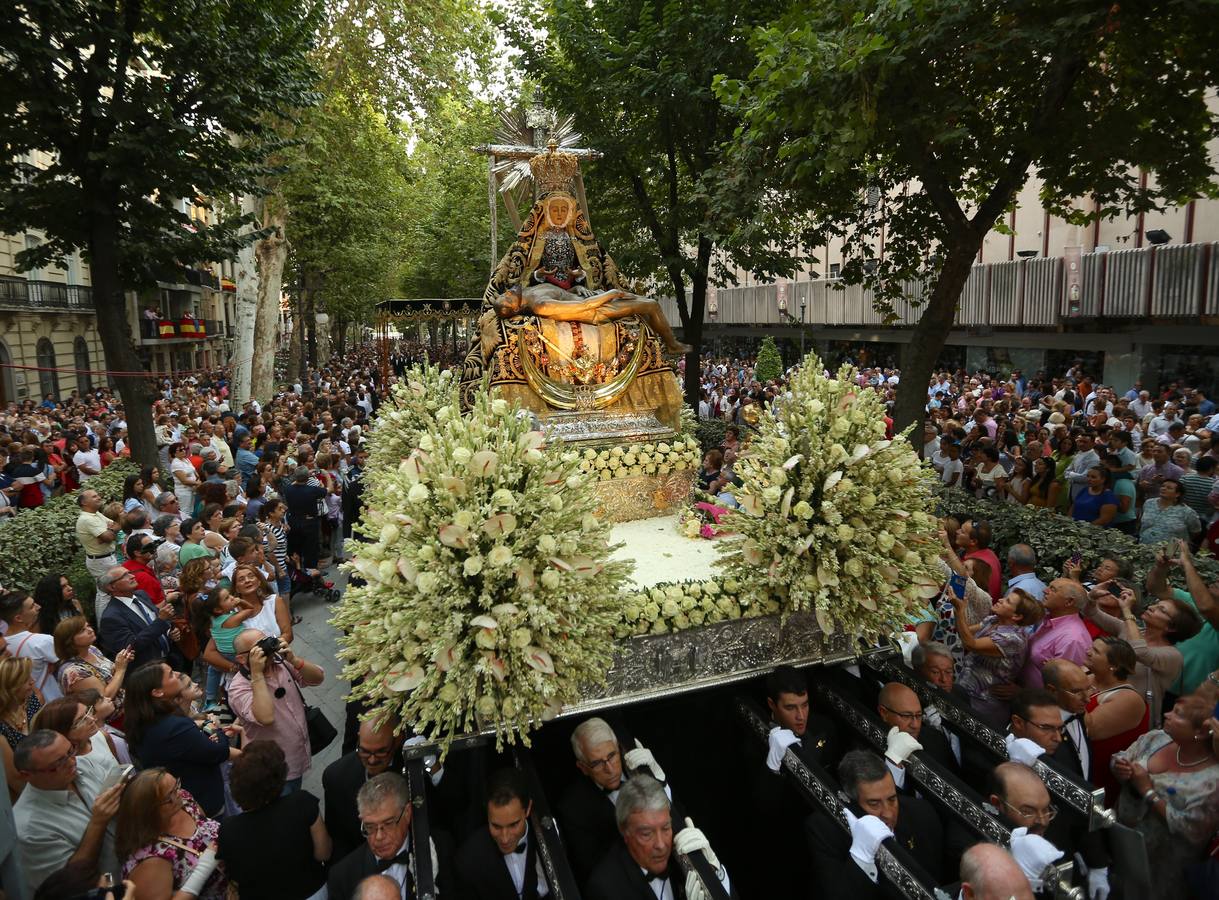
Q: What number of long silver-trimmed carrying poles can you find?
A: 6